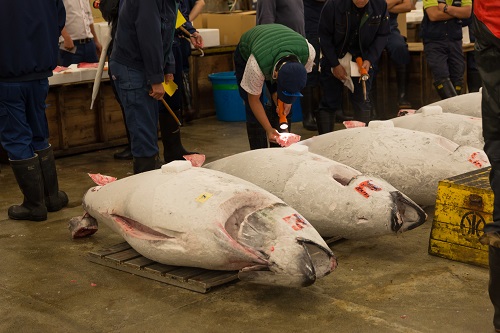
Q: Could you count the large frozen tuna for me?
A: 5